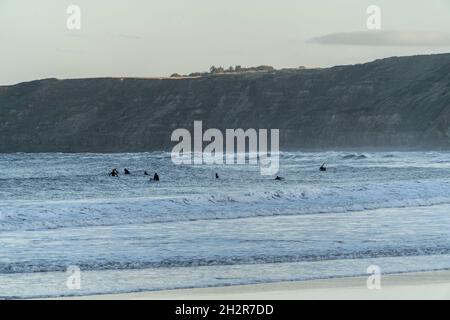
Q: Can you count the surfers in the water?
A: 7